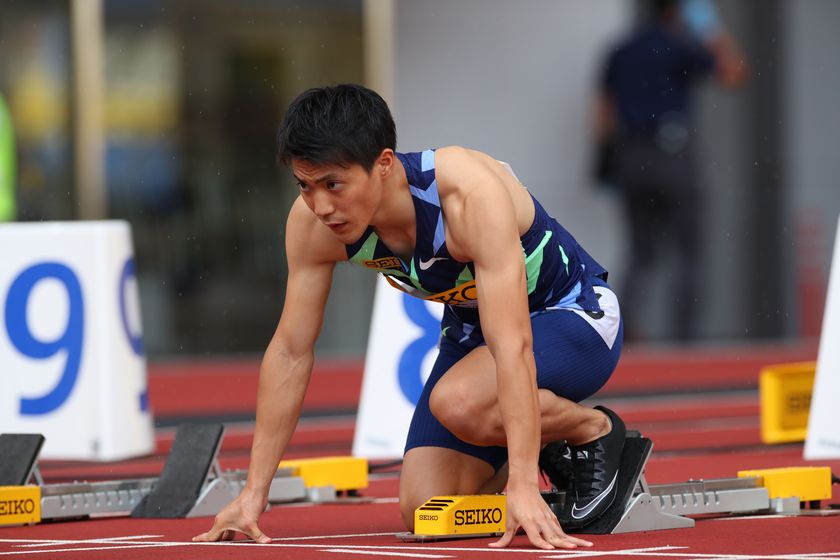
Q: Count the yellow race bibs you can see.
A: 1